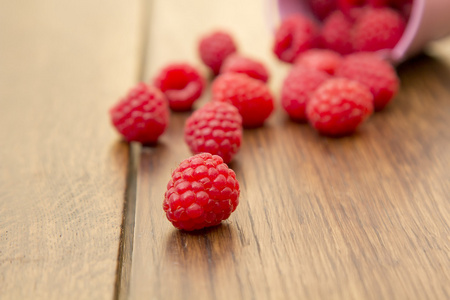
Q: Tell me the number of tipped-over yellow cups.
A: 0